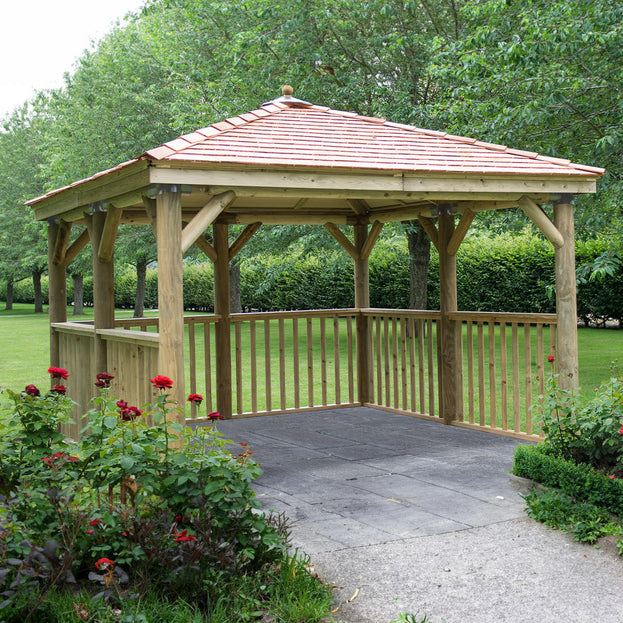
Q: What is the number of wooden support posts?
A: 7